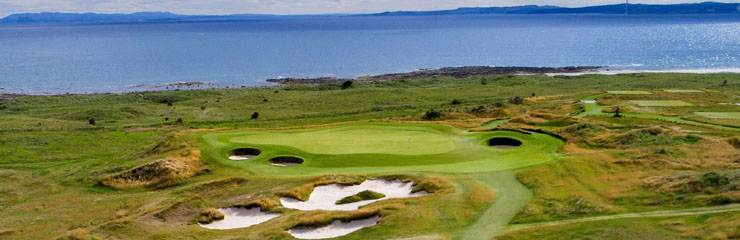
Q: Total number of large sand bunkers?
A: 3